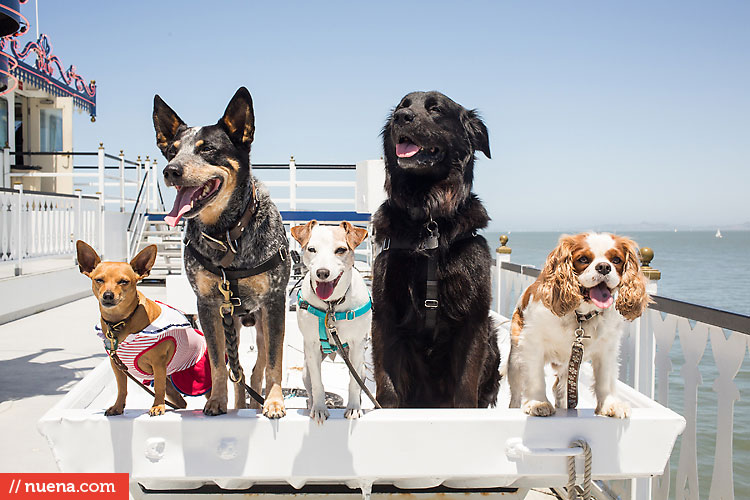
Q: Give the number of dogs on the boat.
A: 5